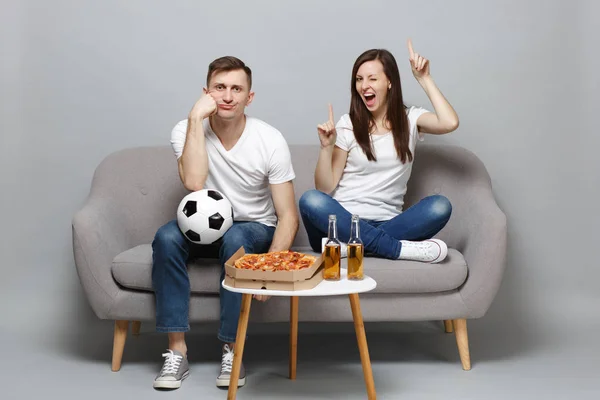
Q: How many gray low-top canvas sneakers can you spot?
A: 2